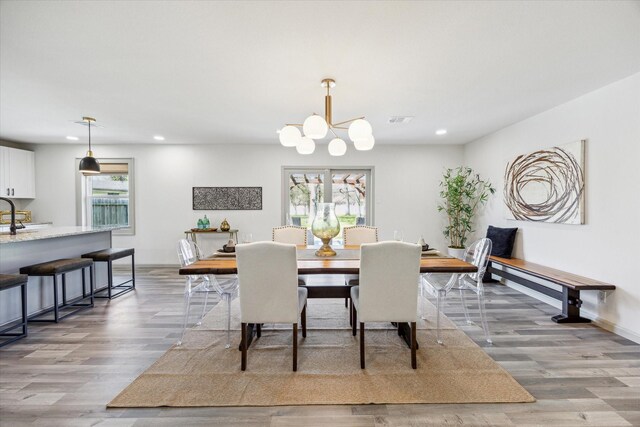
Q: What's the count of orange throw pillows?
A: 0